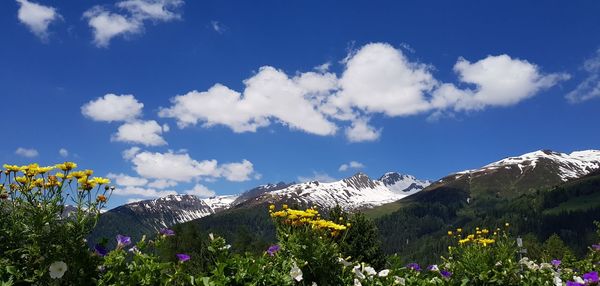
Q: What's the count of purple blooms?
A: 12